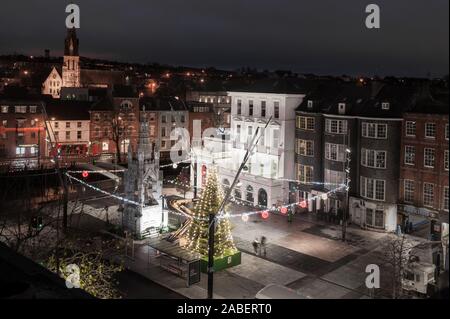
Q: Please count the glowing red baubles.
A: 4